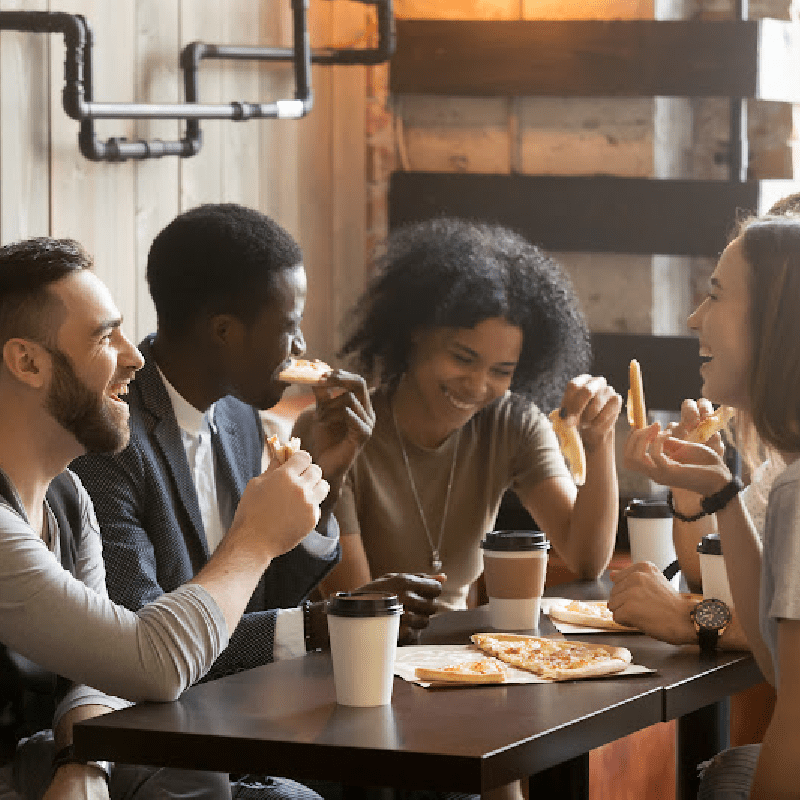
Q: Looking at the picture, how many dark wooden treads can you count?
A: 3